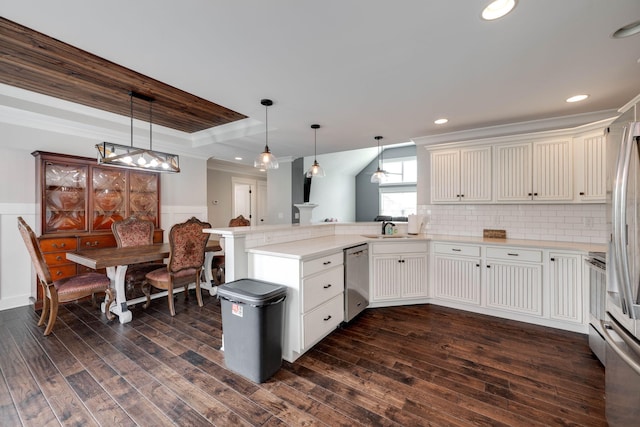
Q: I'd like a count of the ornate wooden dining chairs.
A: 4